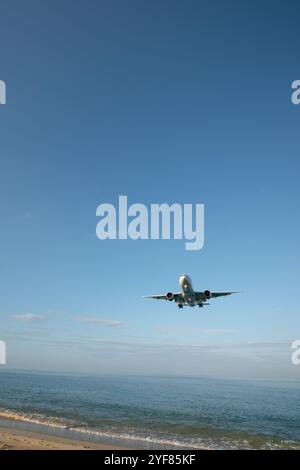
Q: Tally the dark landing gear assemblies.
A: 2